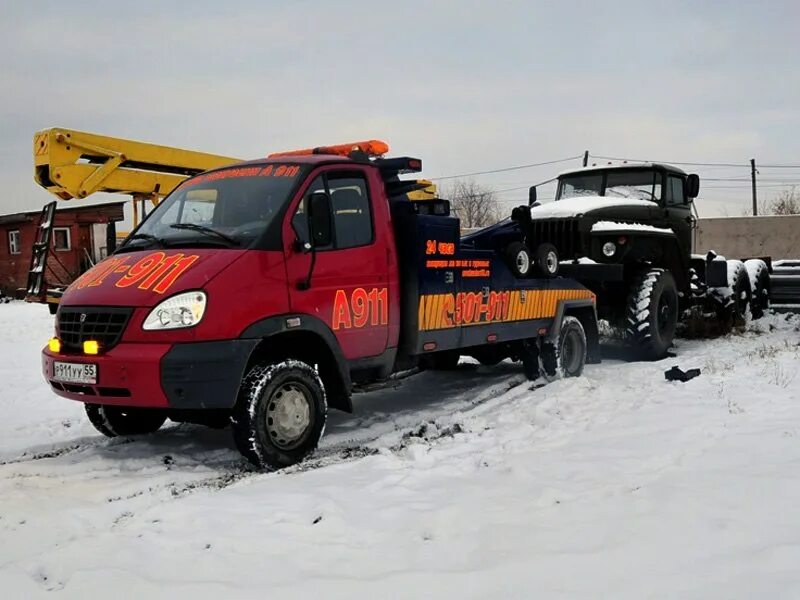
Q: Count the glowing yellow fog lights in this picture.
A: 2